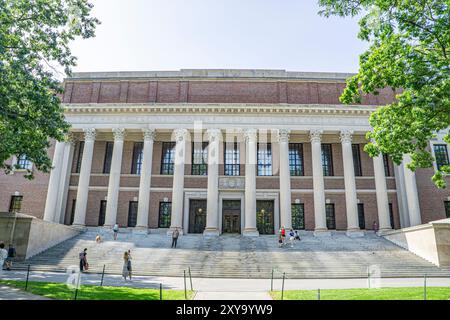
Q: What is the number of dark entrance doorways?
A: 3